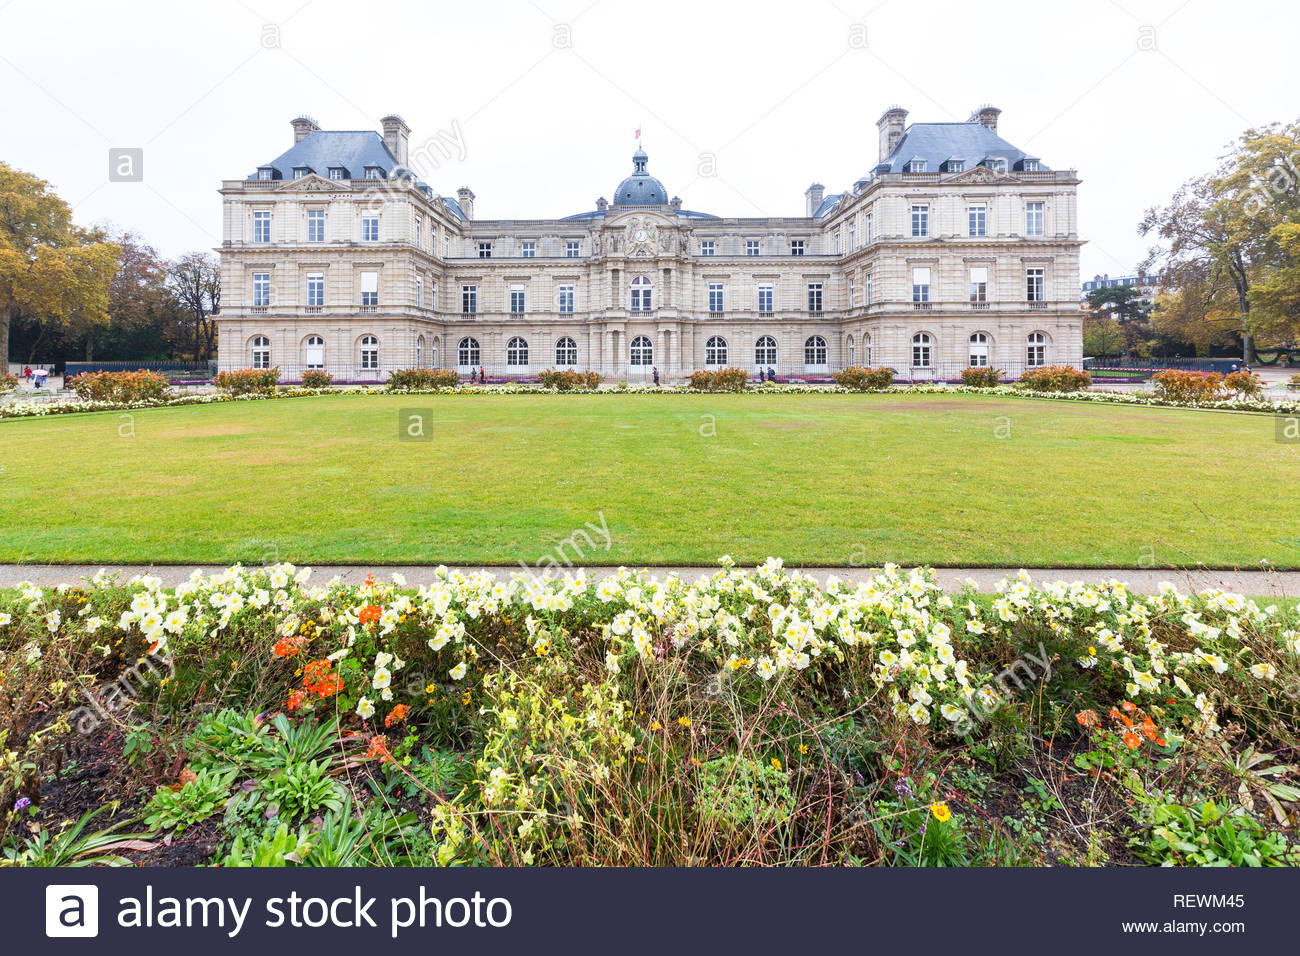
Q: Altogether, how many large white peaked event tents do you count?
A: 0